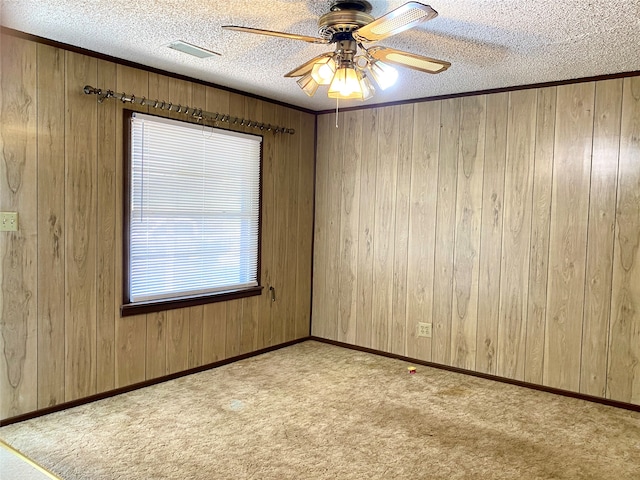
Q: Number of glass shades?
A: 5